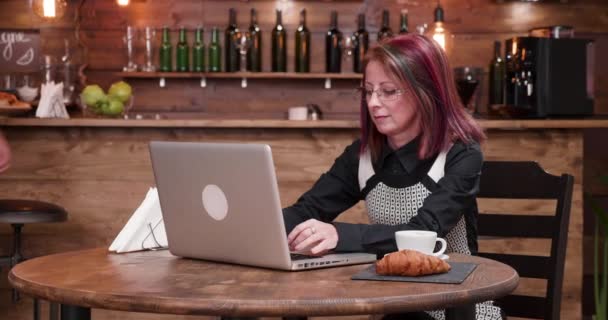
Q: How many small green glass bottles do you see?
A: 4